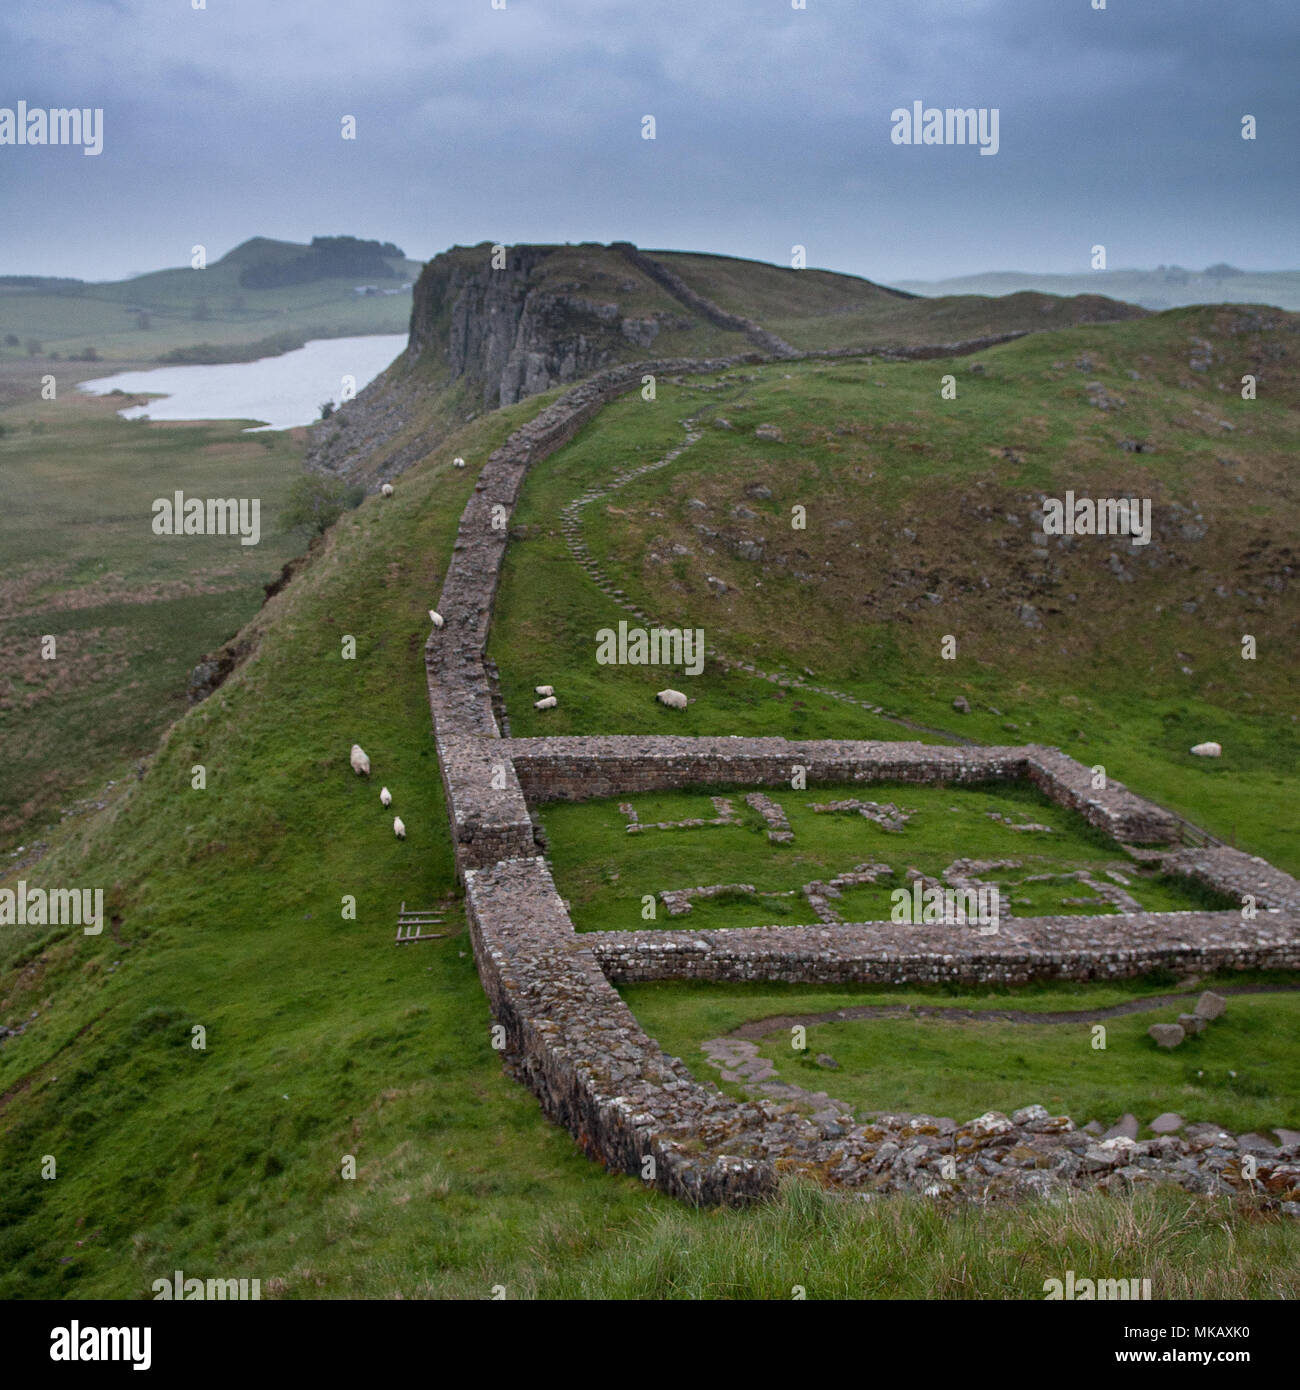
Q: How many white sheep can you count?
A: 10